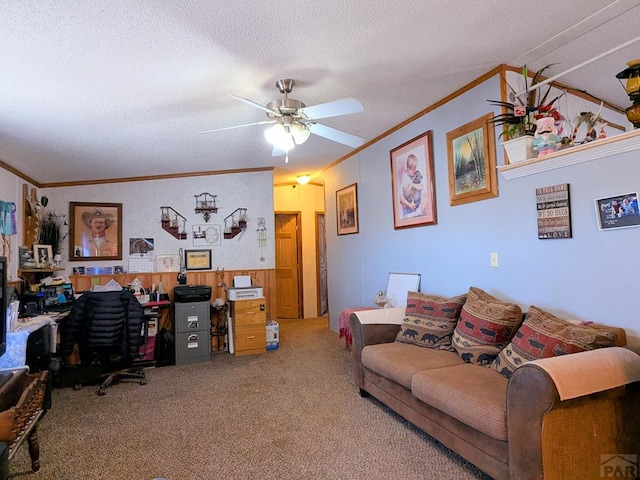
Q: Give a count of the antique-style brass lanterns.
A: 1